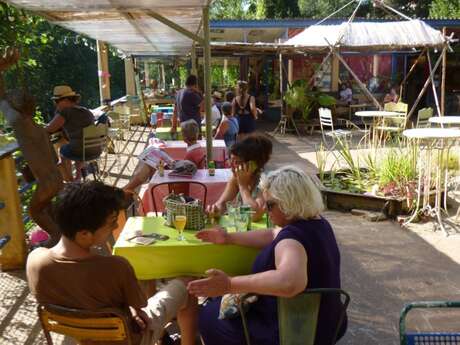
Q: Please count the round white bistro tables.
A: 3